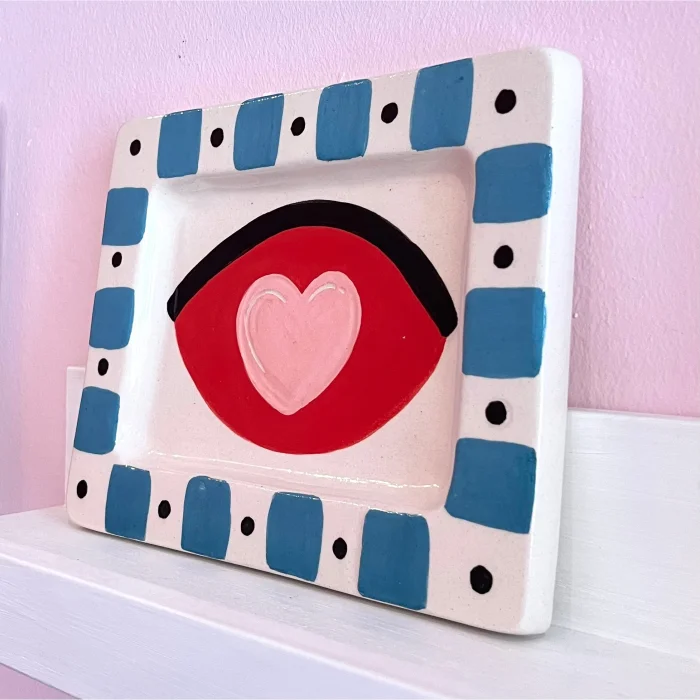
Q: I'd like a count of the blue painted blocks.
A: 14